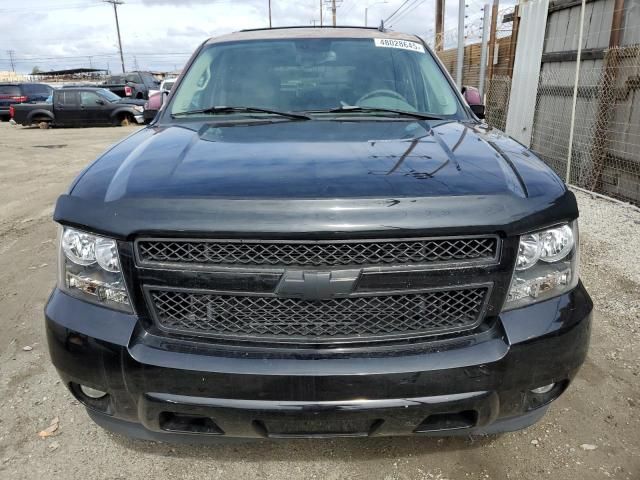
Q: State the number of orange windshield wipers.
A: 0